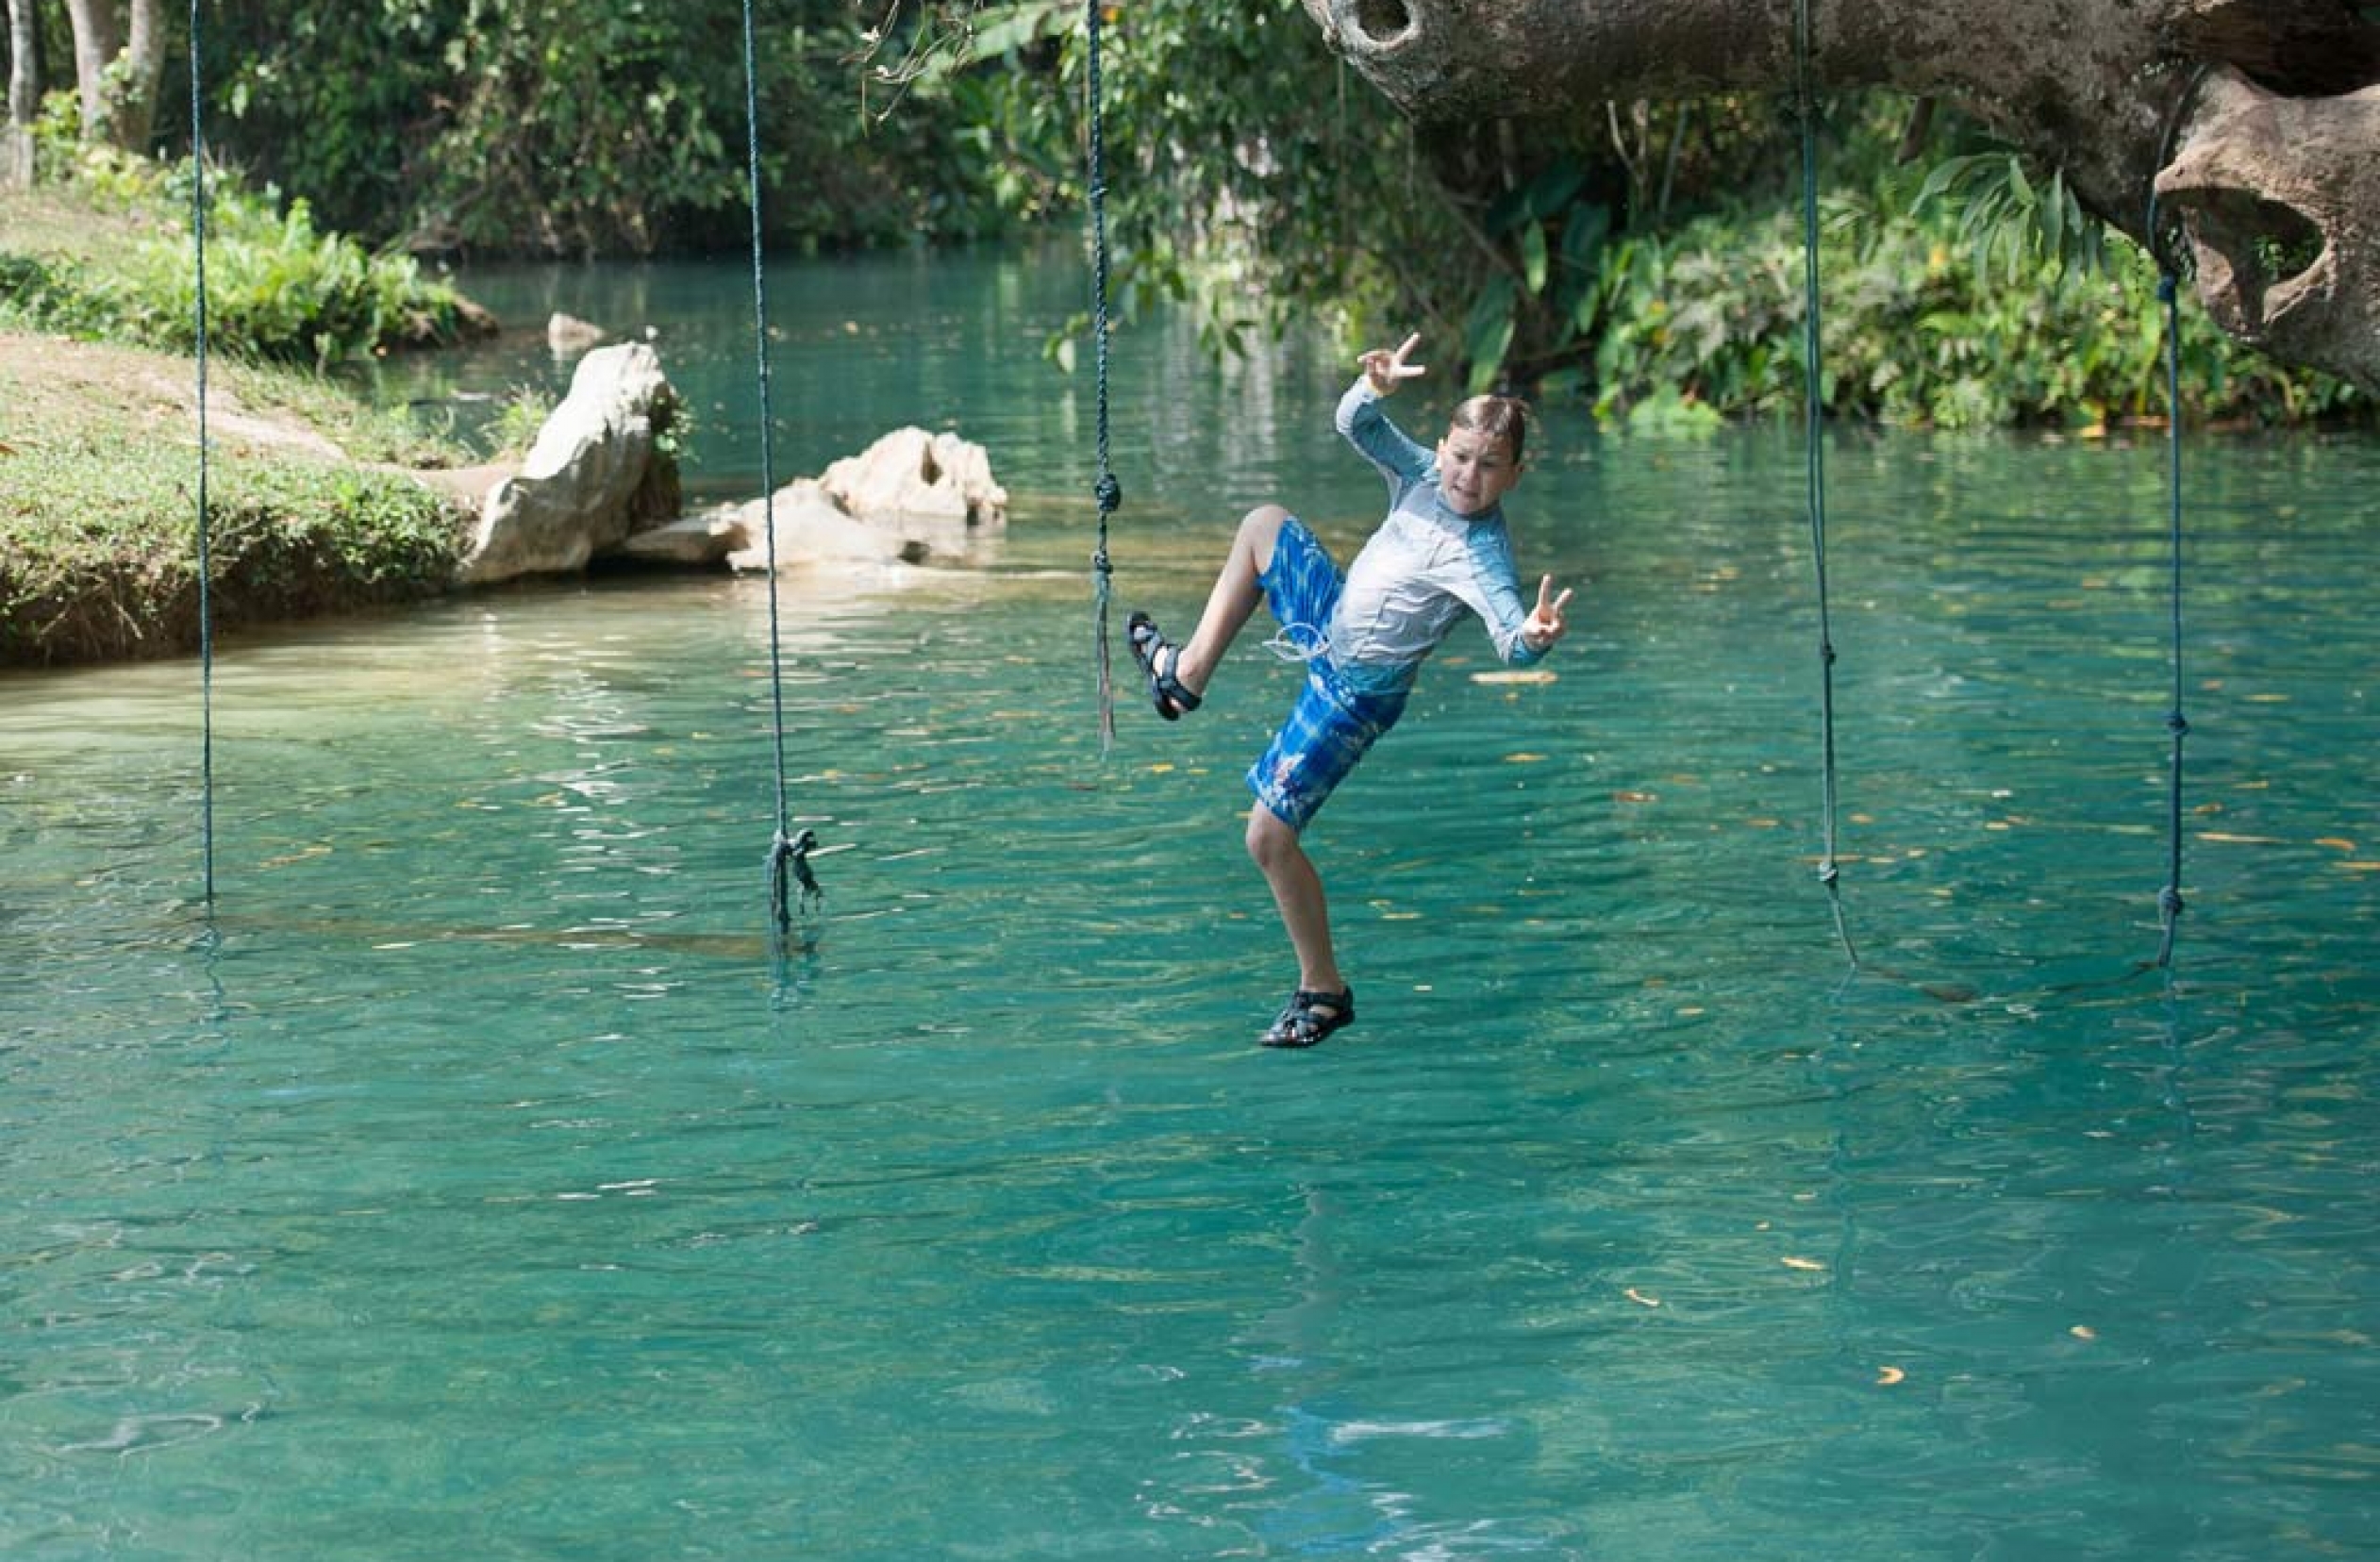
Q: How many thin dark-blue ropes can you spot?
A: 5